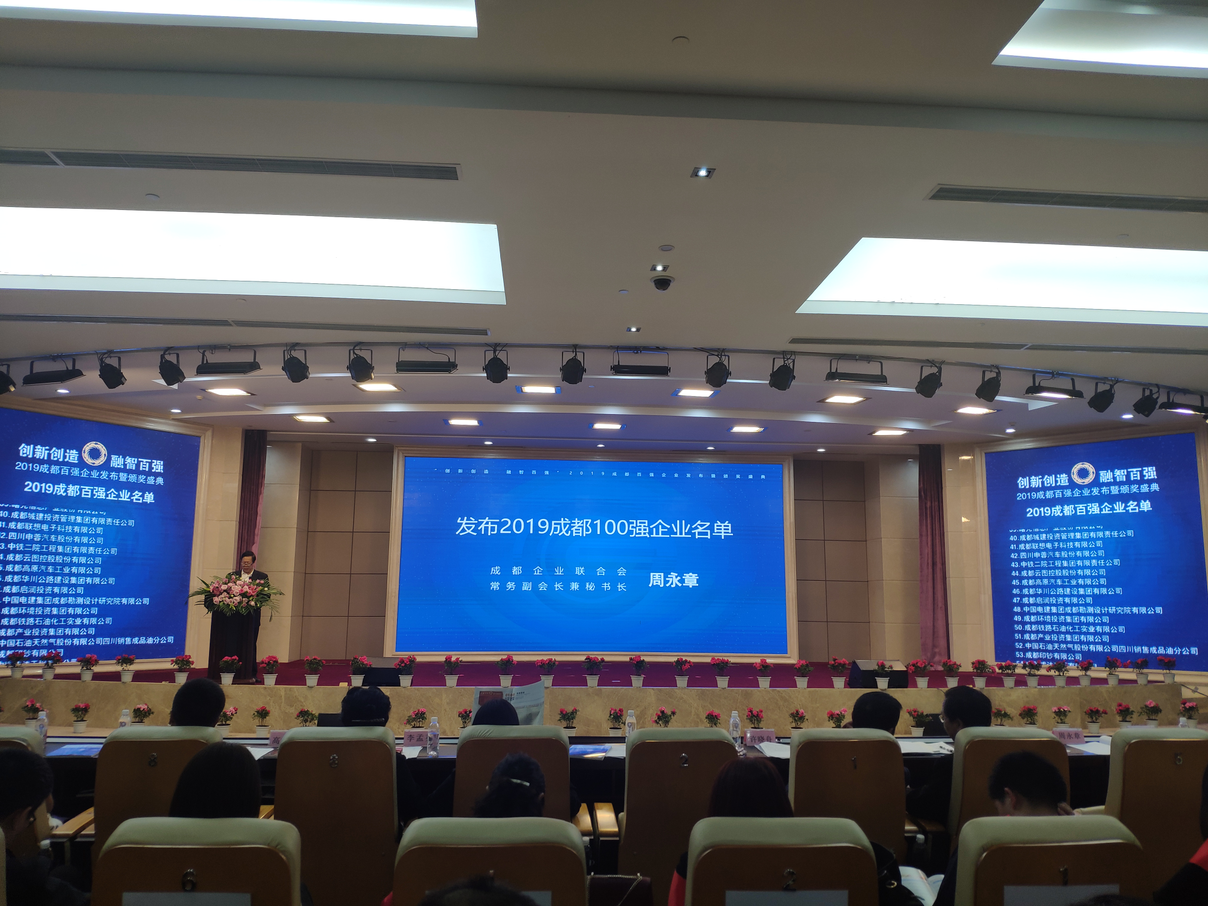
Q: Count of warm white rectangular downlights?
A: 11